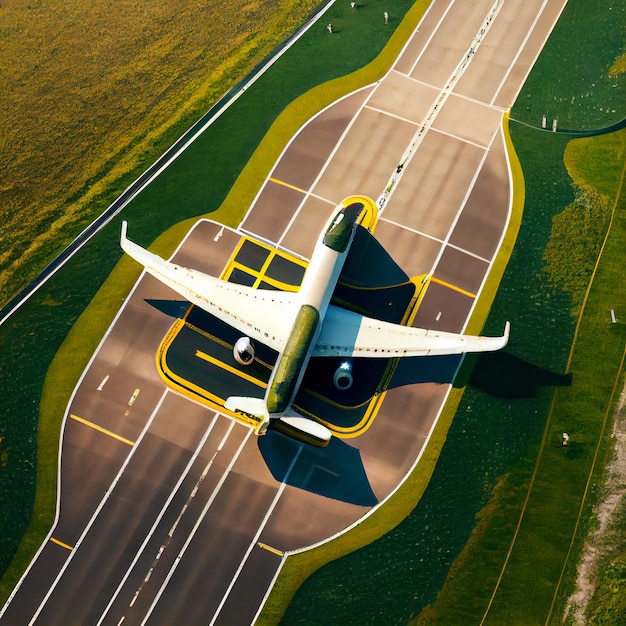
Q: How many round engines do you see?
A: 2